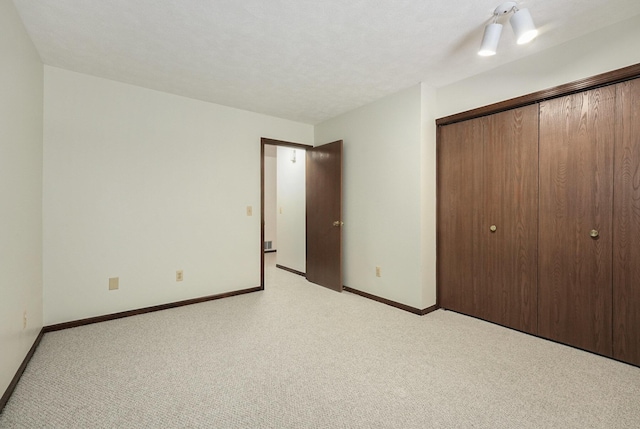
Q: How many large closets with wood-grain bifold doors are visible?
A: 1